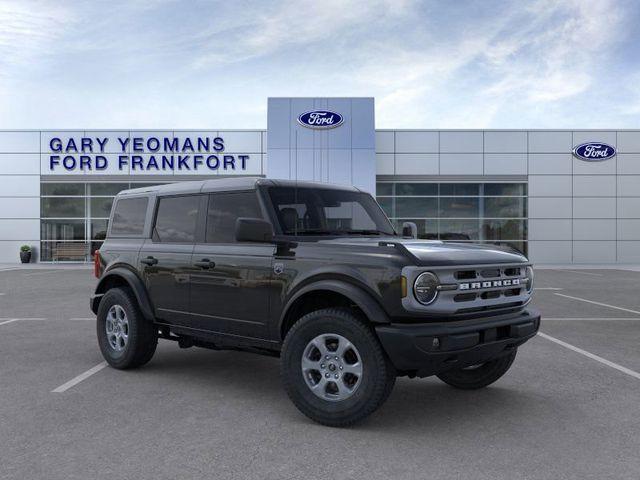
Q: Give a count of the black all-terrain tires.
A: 3